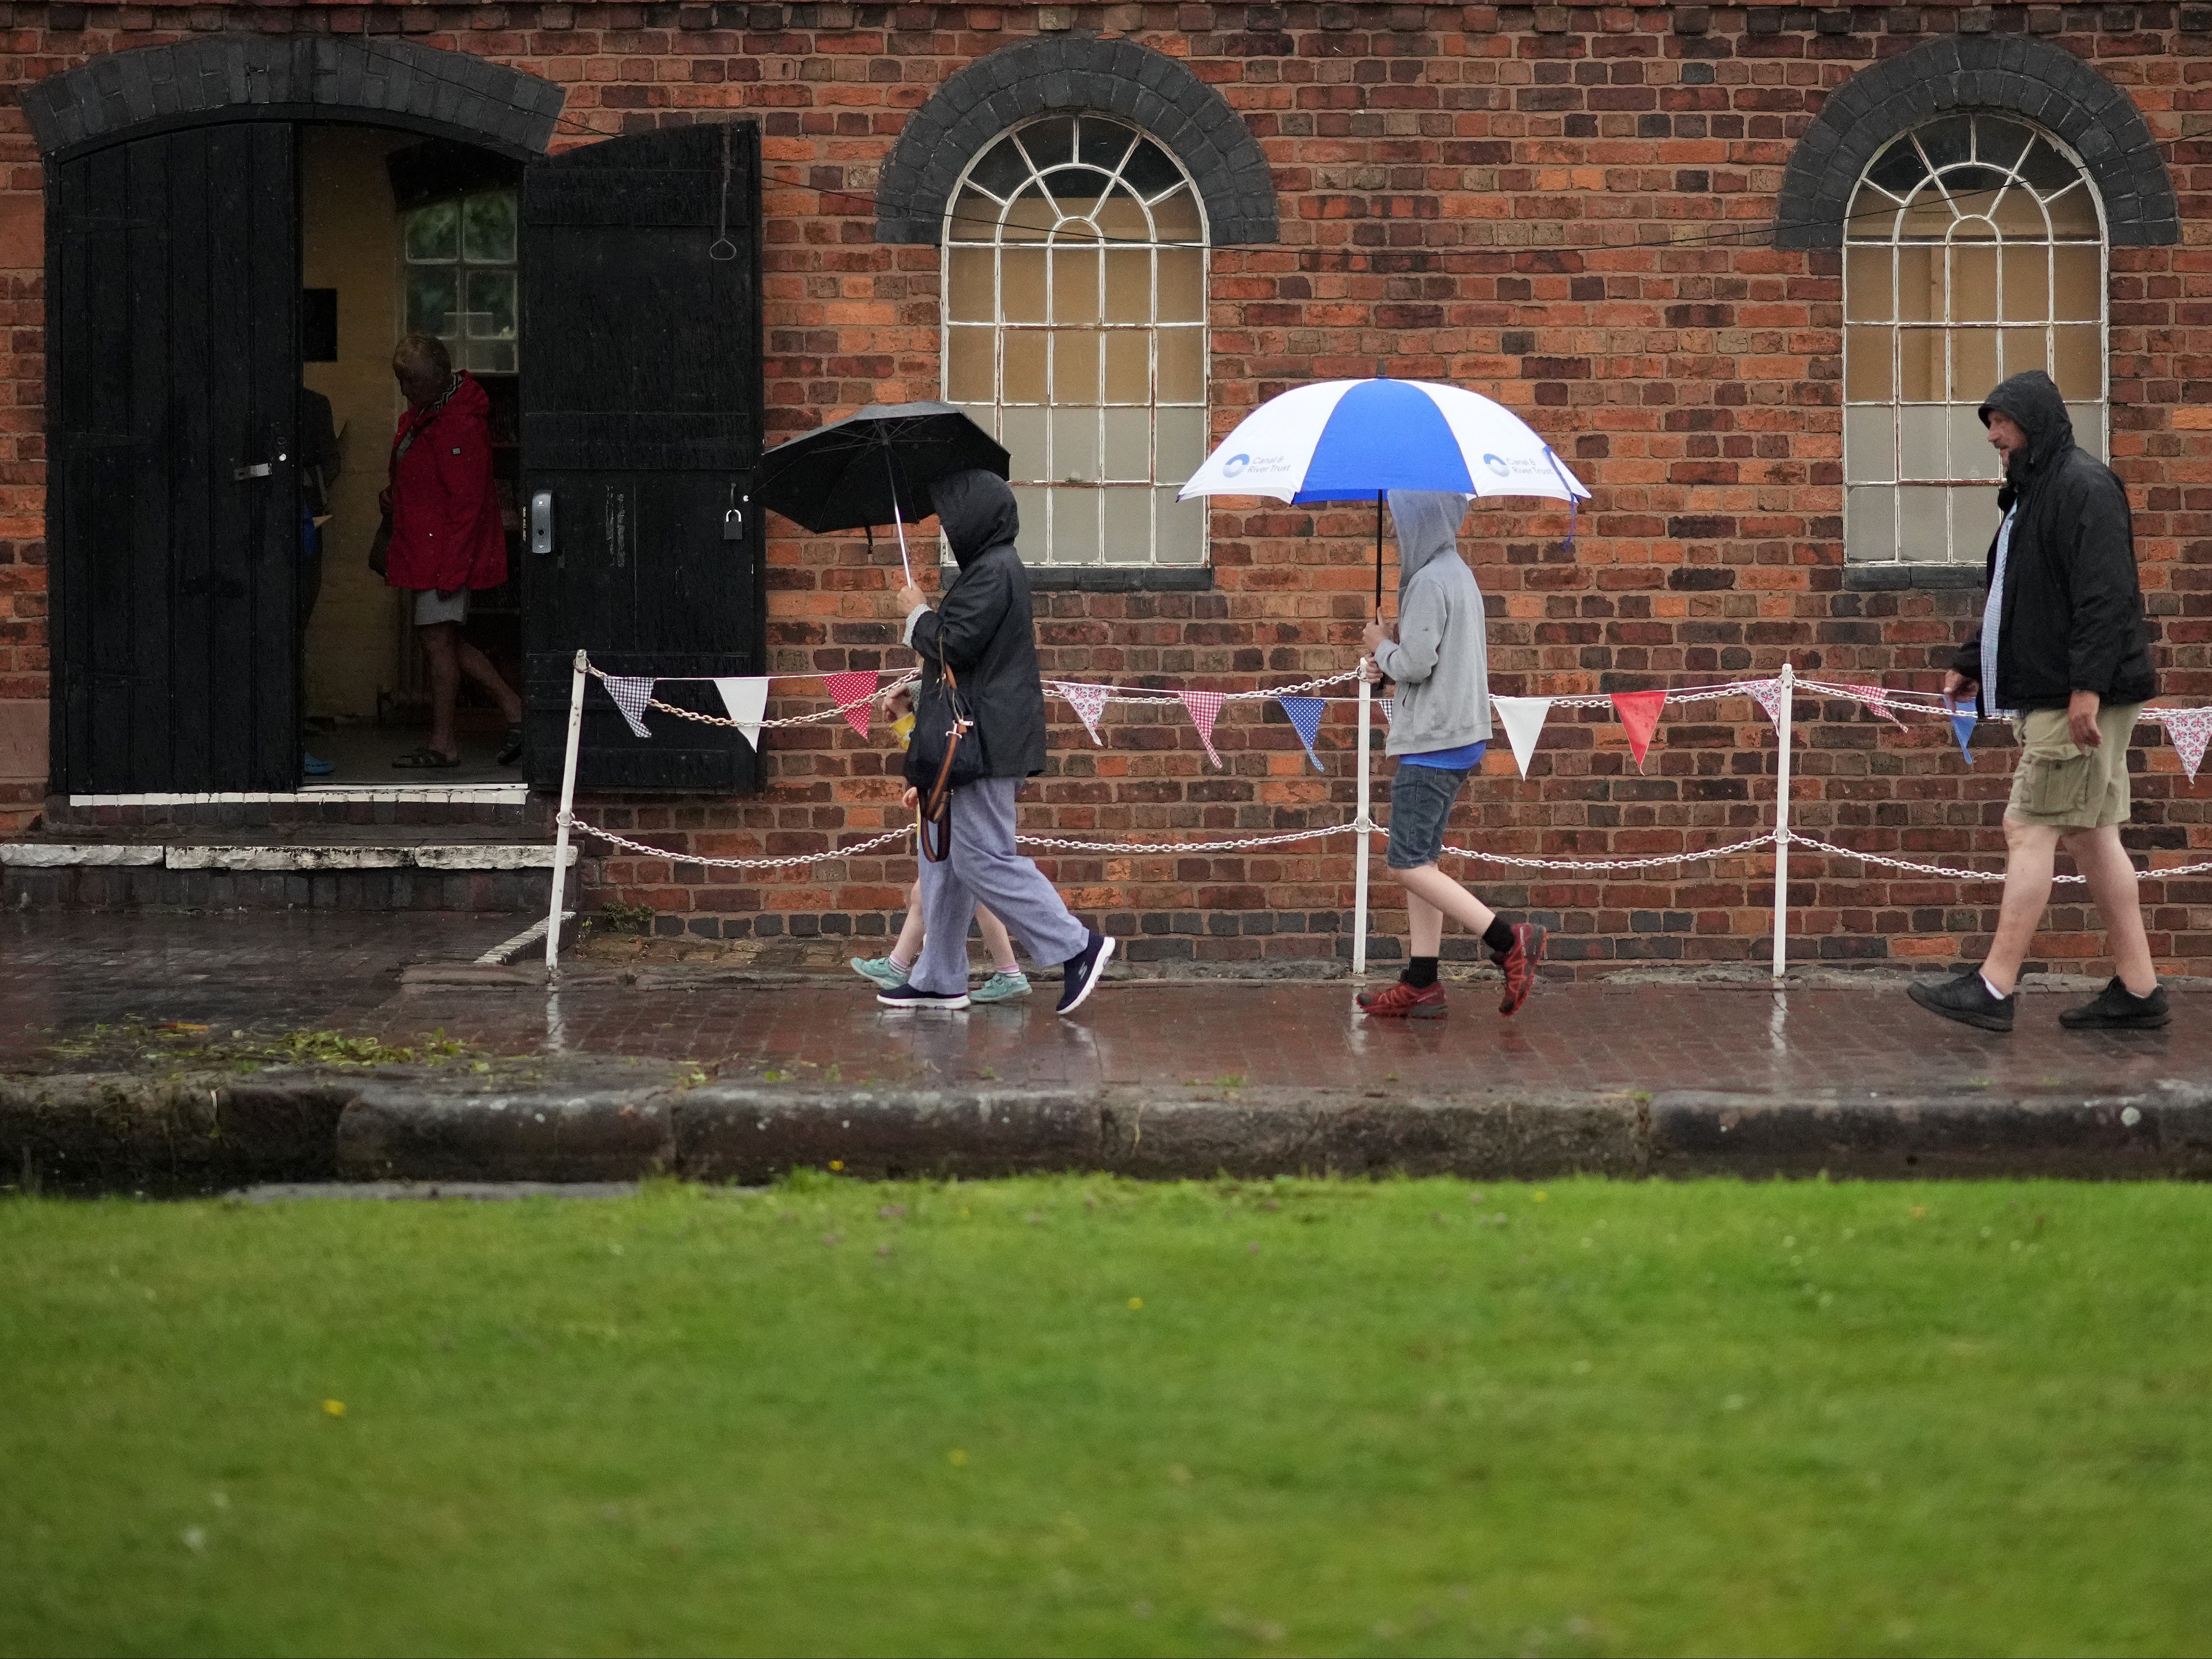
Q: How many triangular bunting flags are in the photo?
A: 13